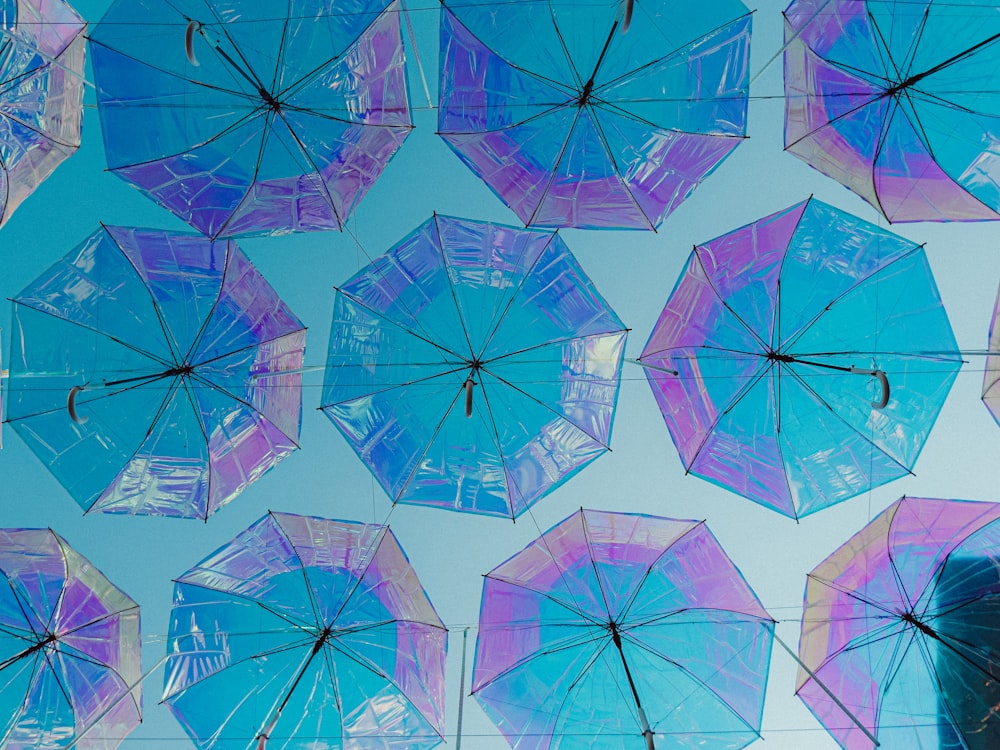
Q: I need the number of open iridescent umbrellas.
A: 12